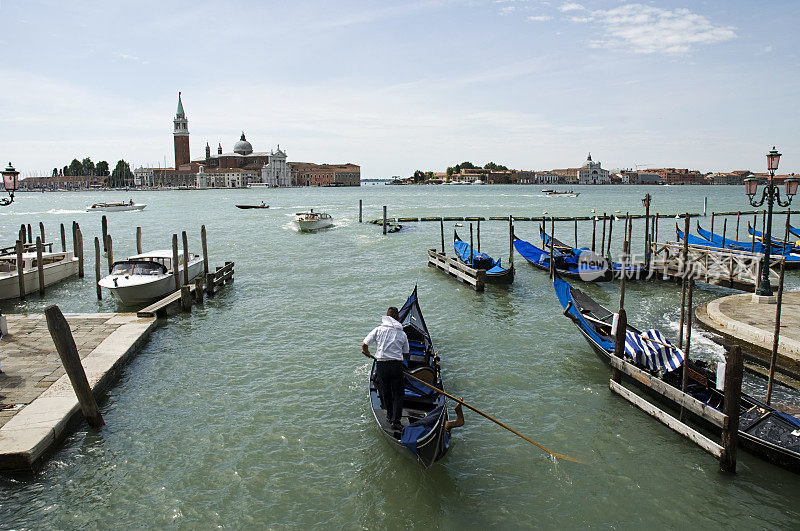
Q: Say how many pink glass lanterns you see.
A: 4